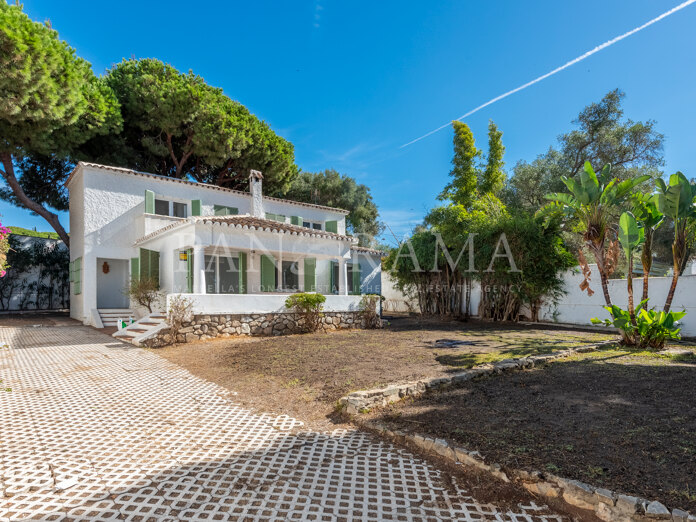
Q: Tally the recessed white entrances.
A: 1